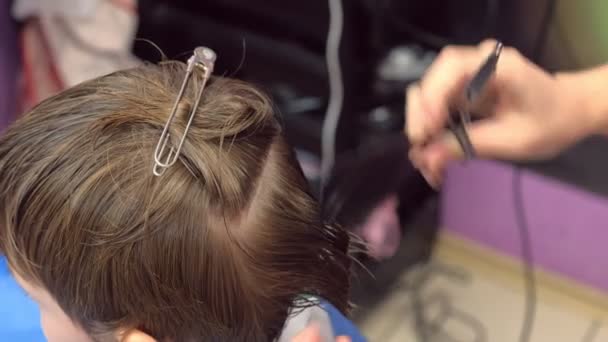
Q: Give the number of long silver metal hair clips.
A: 1